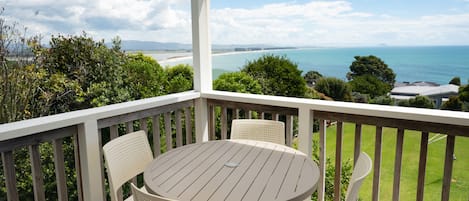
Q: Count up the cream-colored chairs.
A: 4